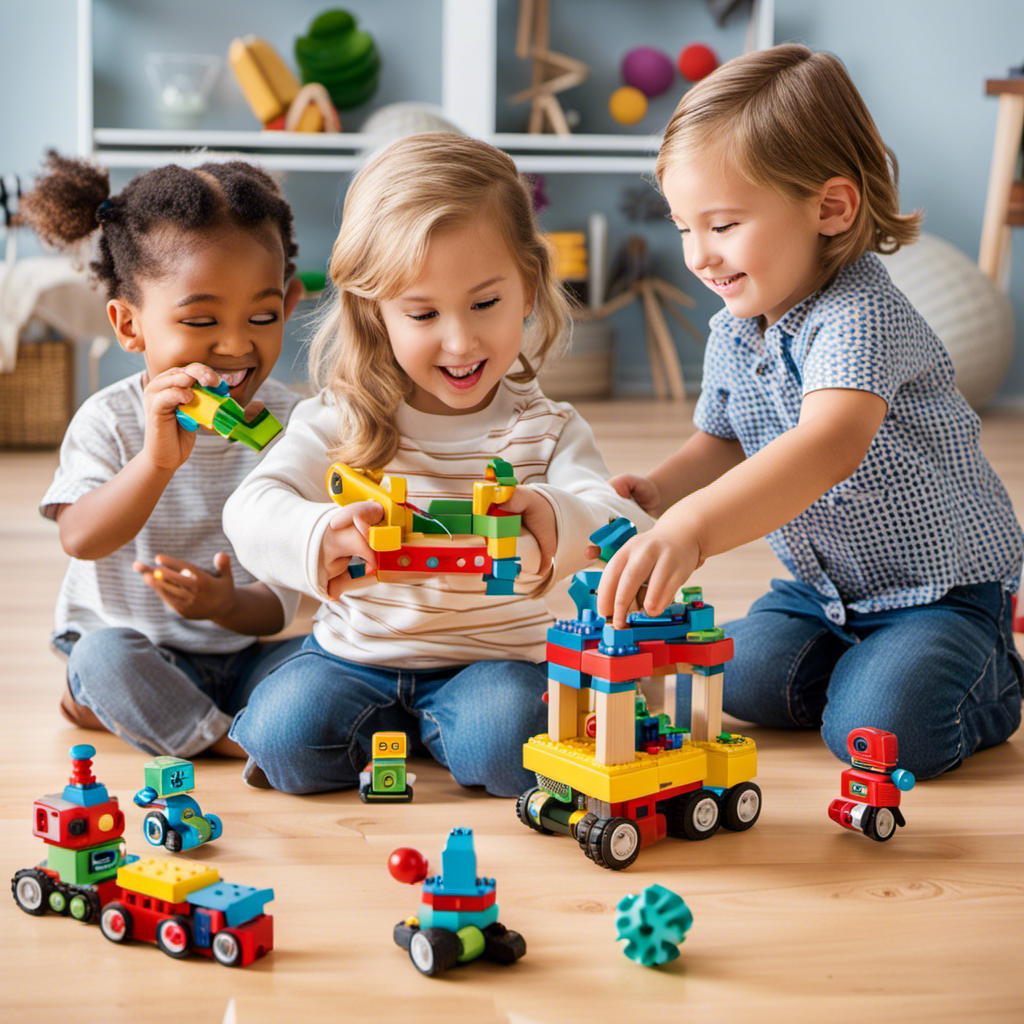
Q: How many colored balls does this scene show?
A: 4